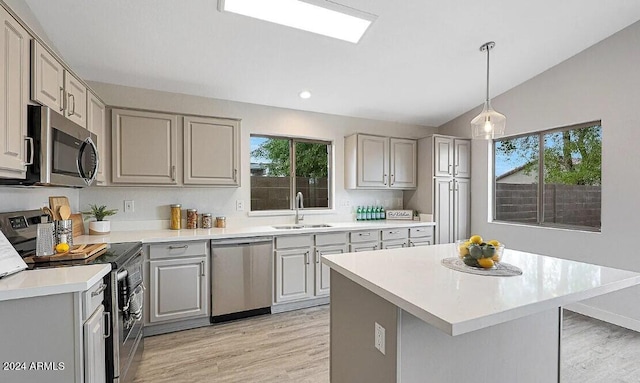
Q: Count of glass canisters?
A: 4